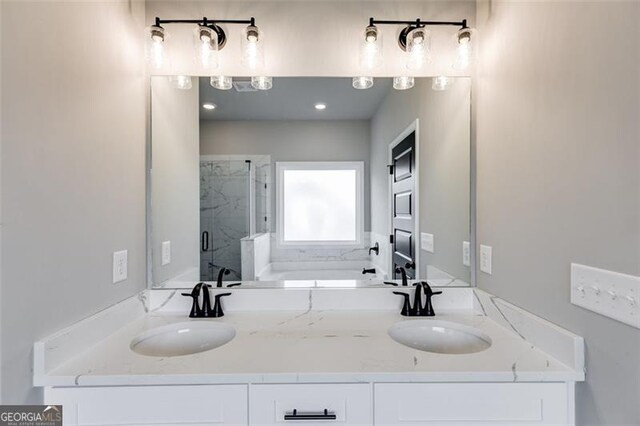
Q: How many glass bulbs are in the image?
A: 6